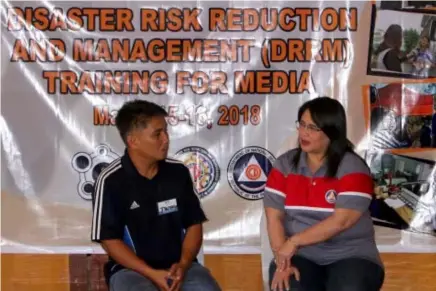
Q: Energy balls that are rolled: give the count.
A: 0